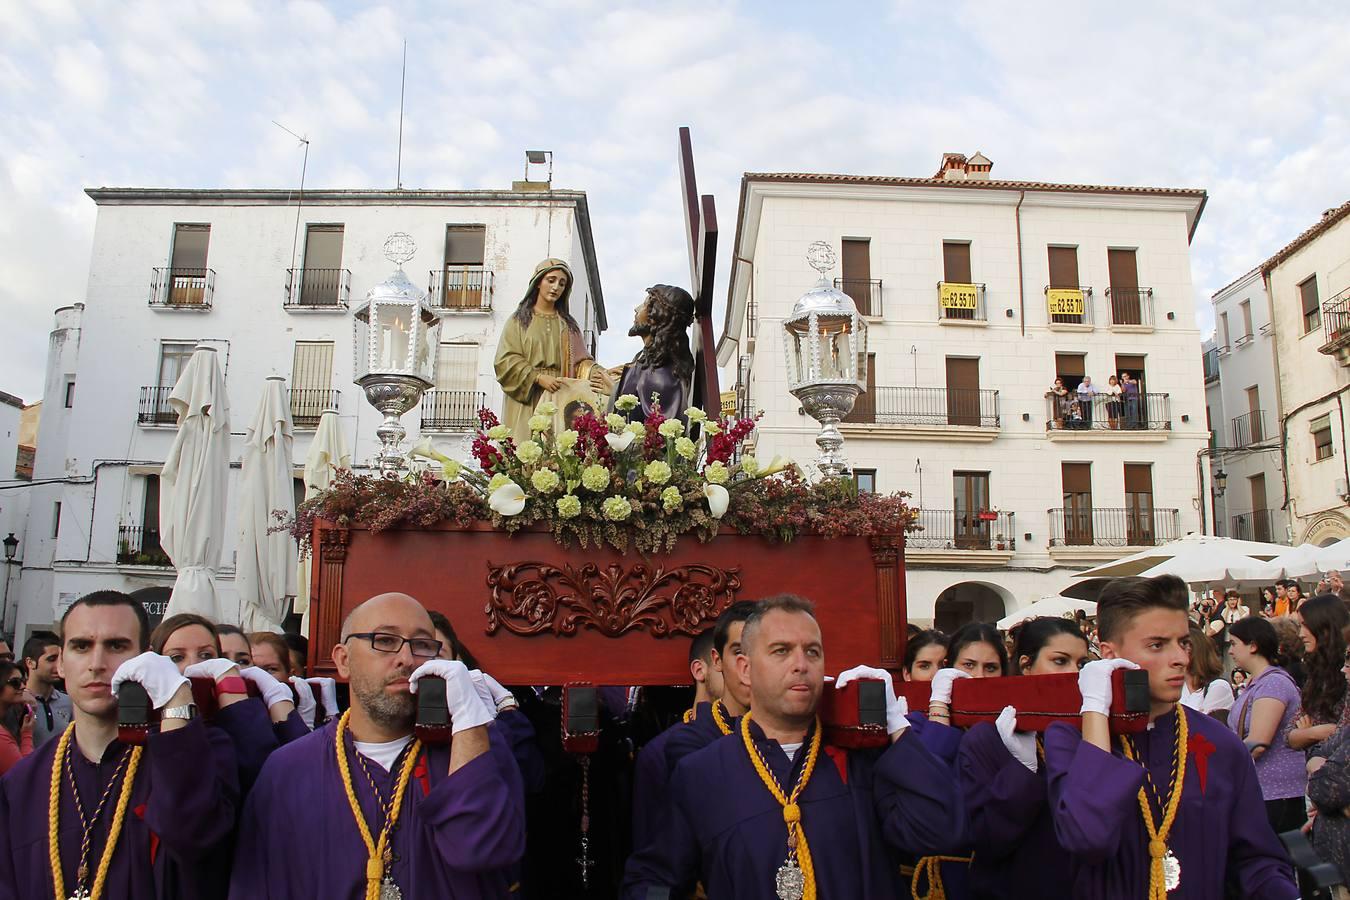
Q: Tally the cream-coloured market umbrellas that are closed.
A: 3